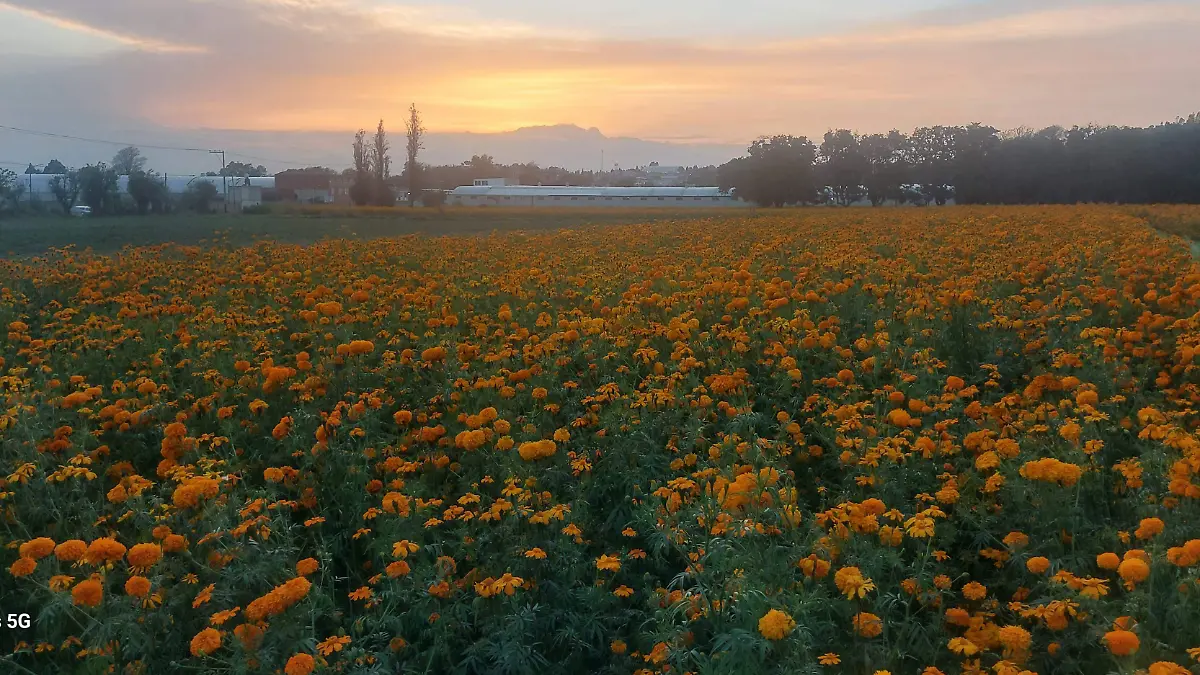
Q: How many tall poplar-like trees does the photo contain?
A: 3